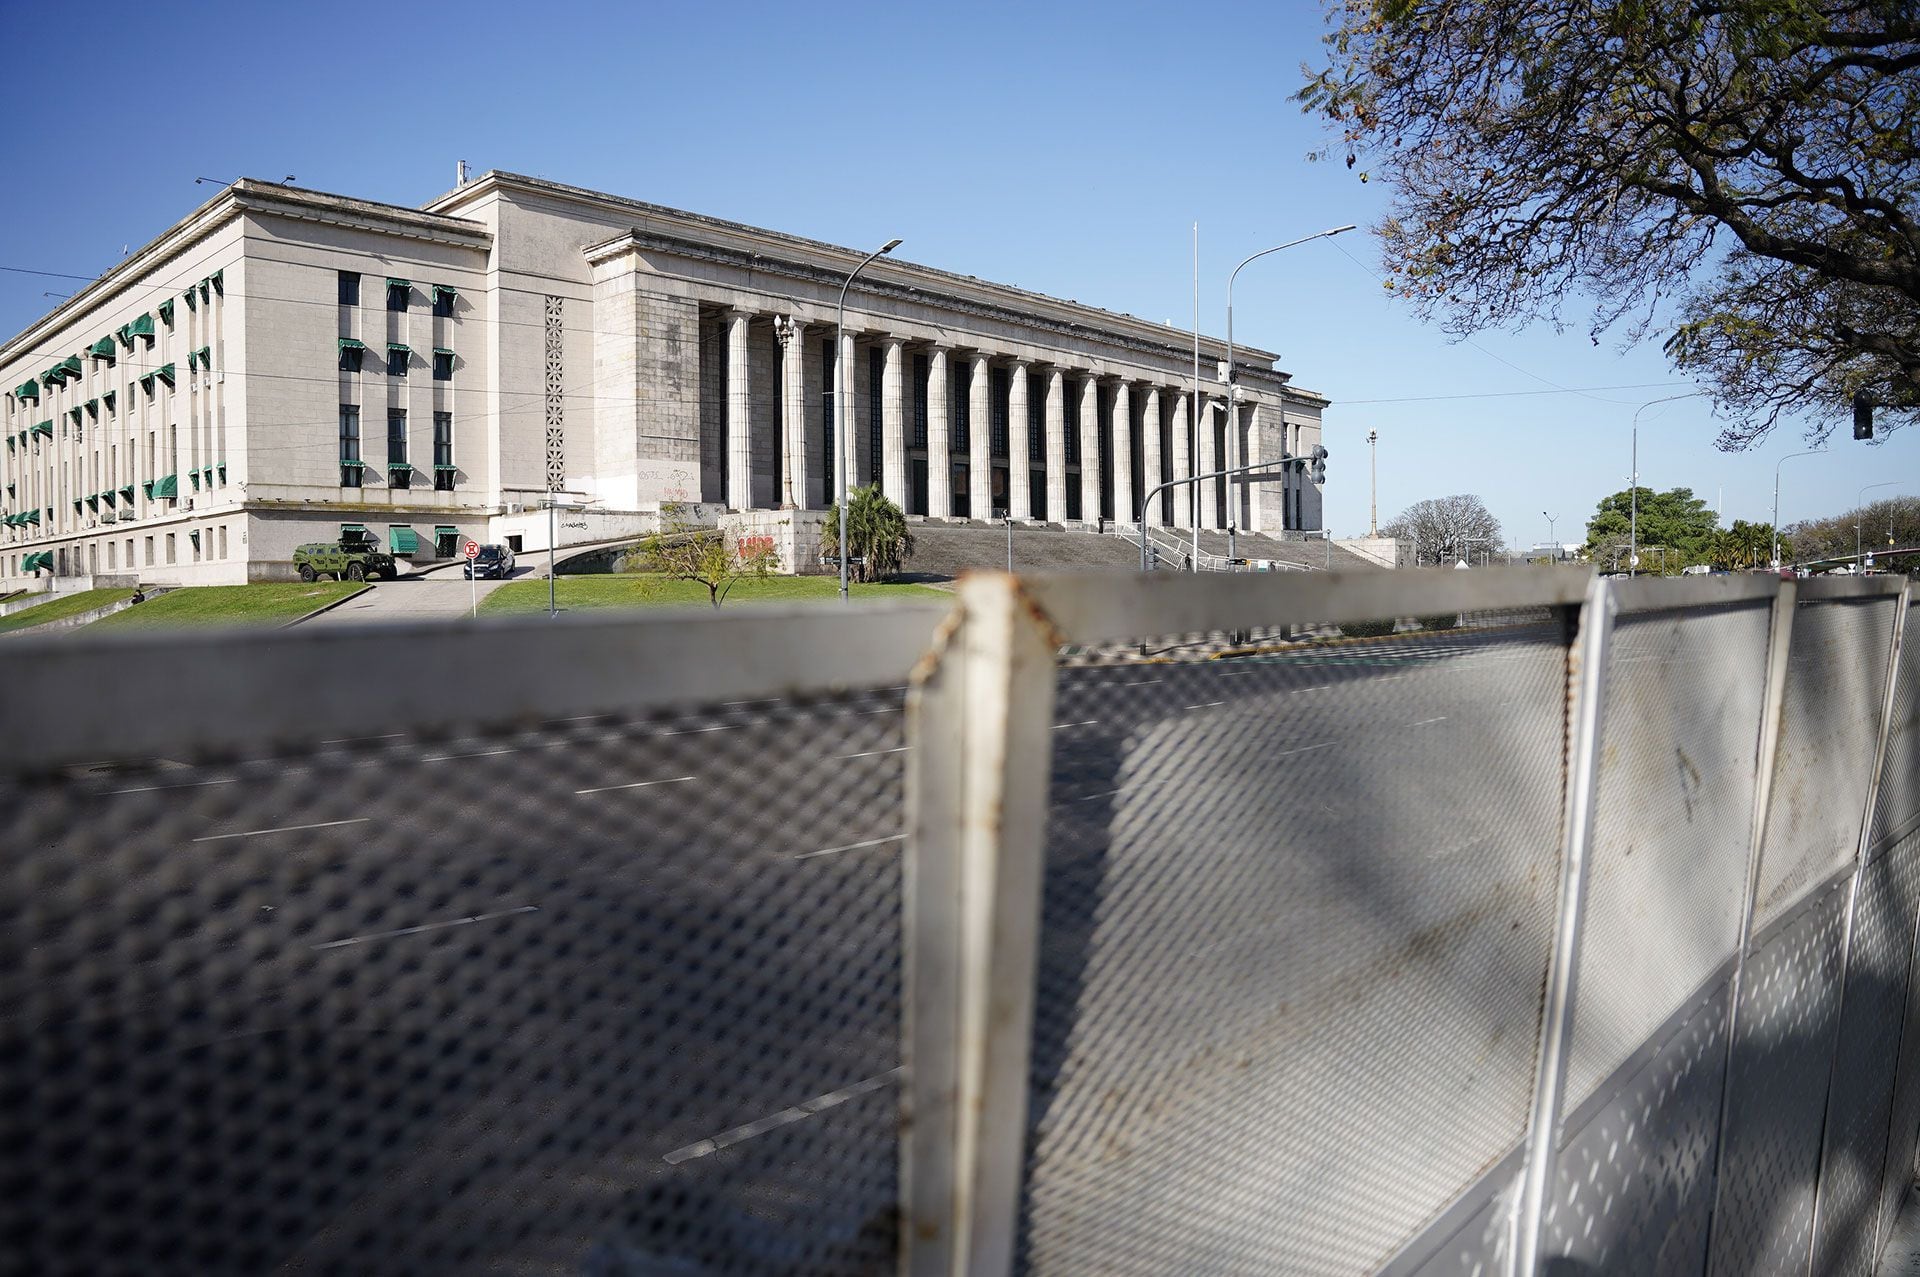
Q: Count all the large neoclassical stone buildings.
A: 1